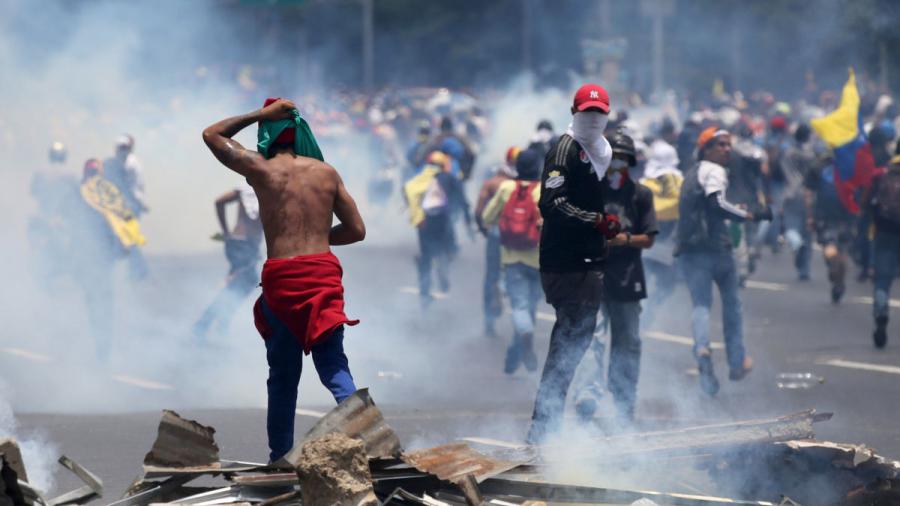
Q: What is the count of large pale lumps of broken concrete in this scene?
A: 1